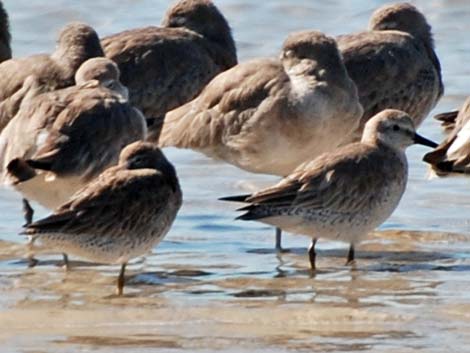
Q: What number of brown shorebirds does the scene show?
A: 9